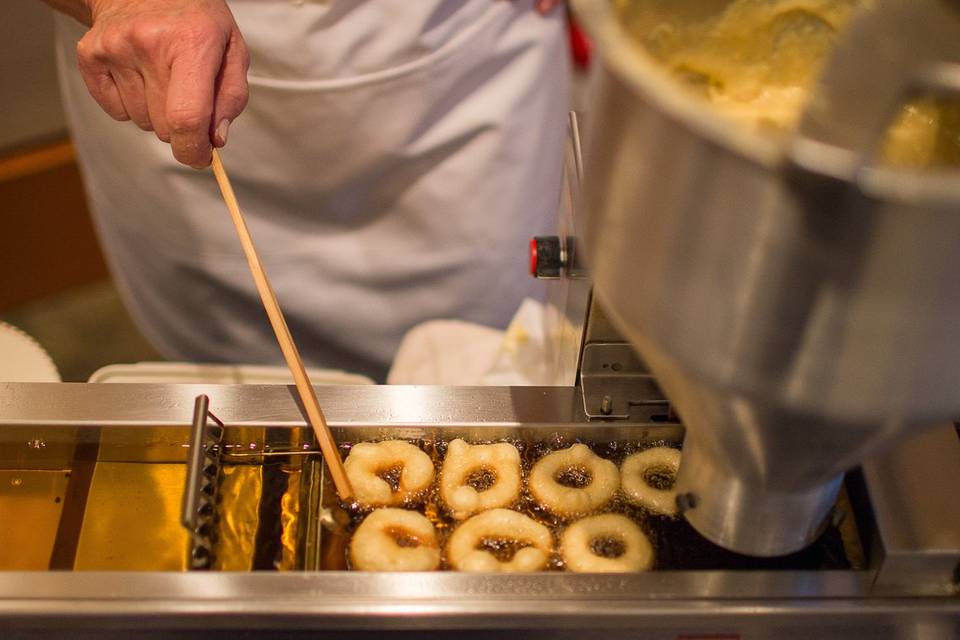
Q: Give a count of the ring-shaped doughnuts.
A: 7